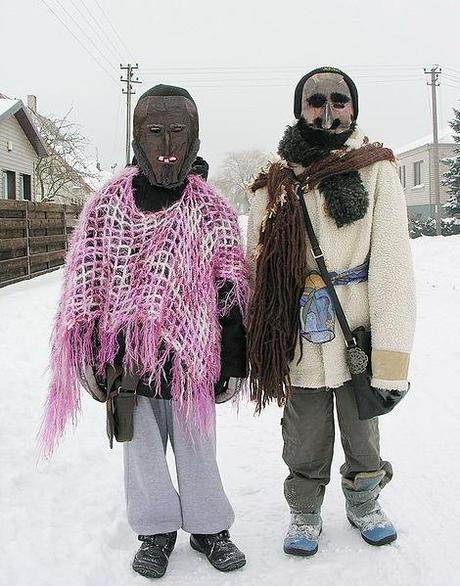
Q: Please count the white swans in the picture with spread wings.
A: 0